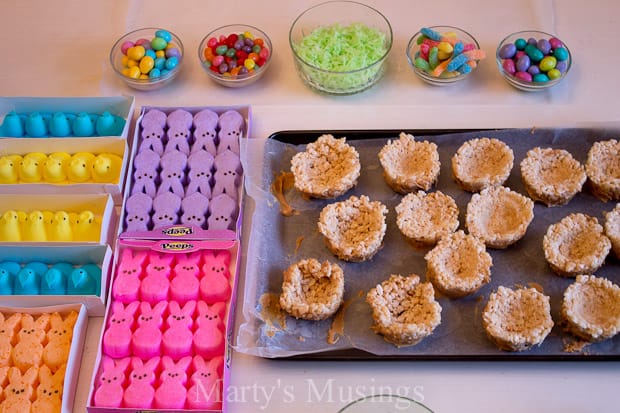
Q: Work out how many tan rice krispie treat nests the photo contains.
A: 15